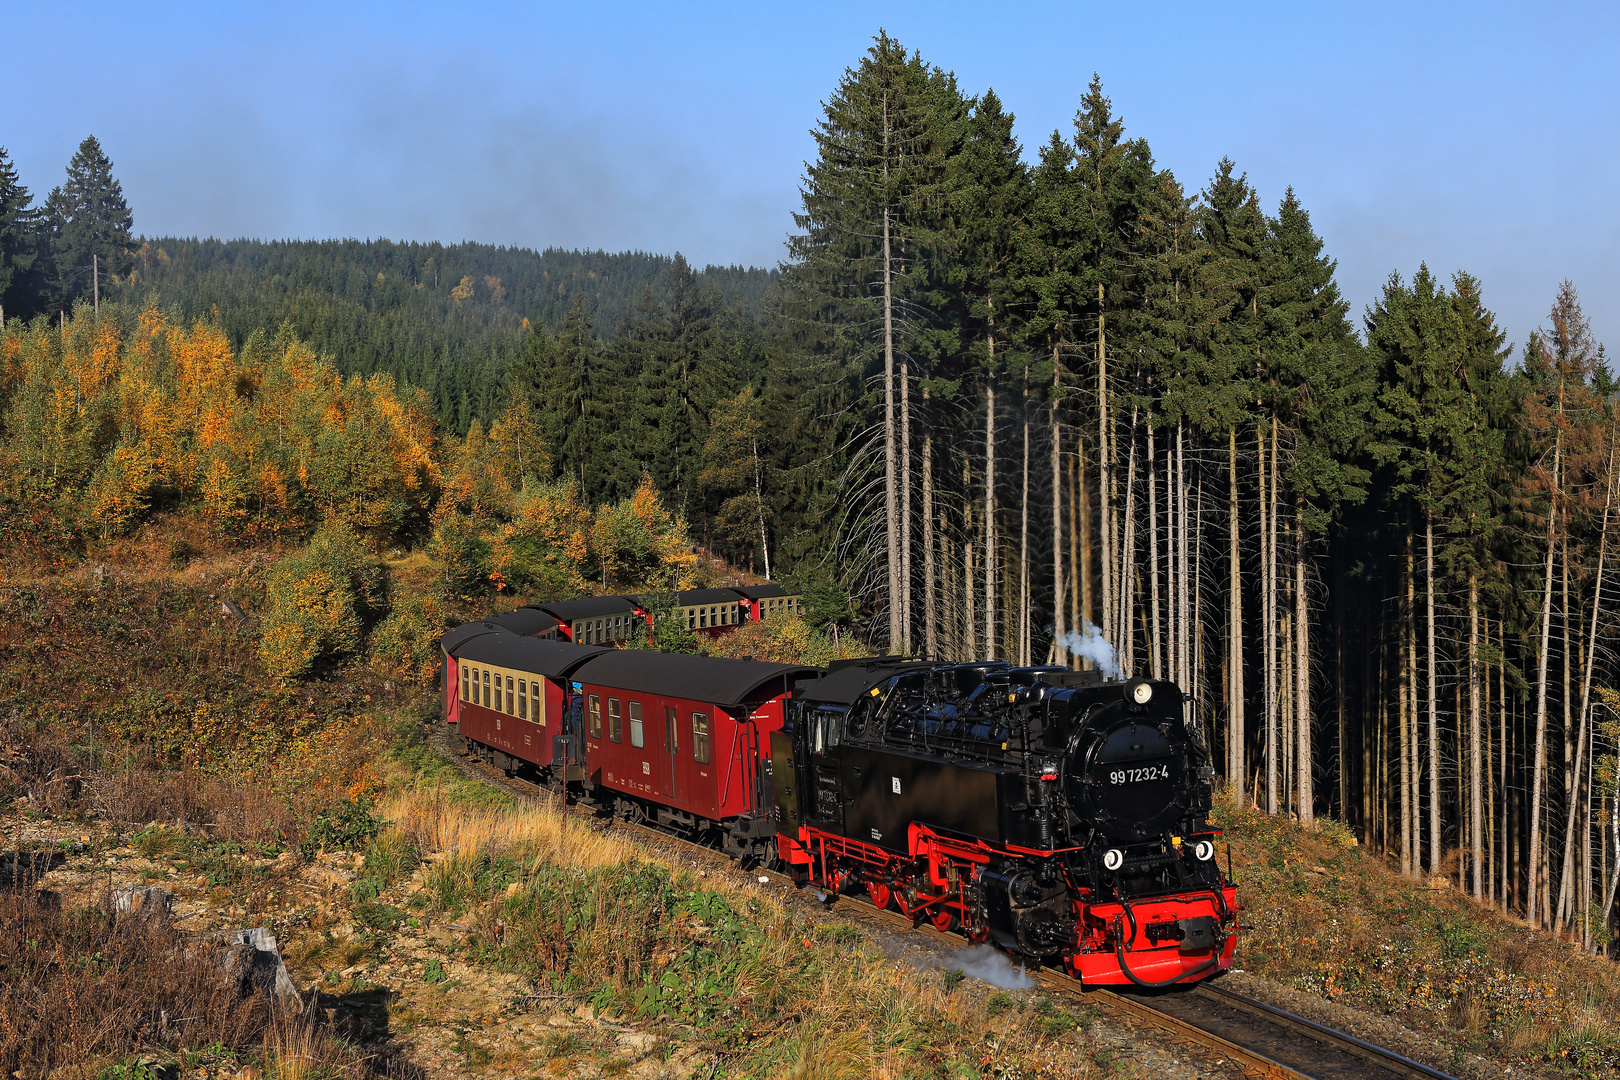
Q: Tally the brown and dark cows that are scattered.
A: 0